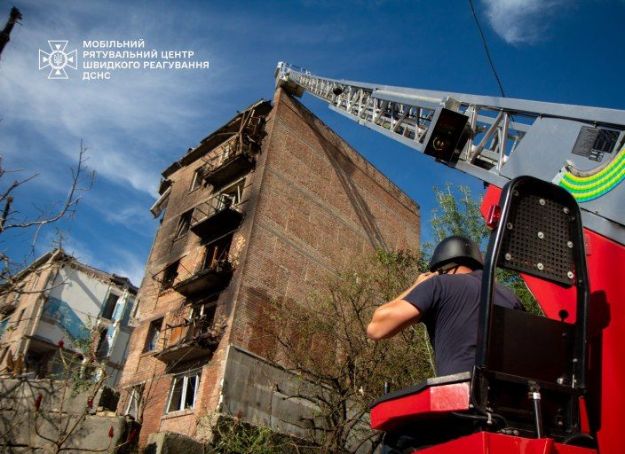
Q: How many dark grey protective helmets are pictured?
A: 1